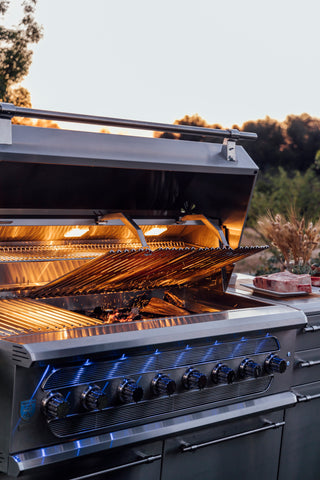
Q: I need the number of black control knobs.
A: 8